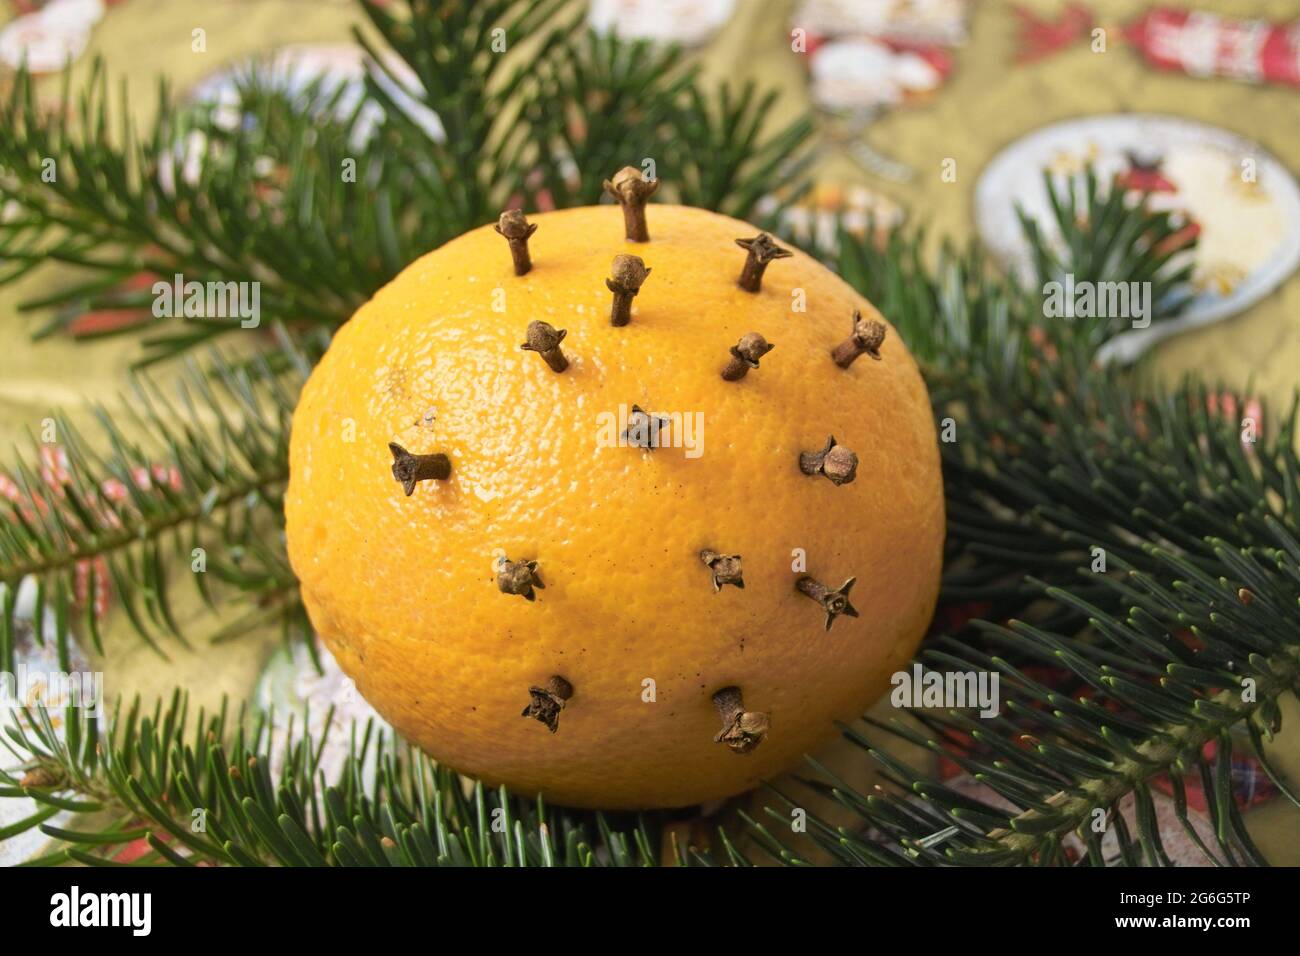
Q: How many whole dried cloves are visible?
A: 15